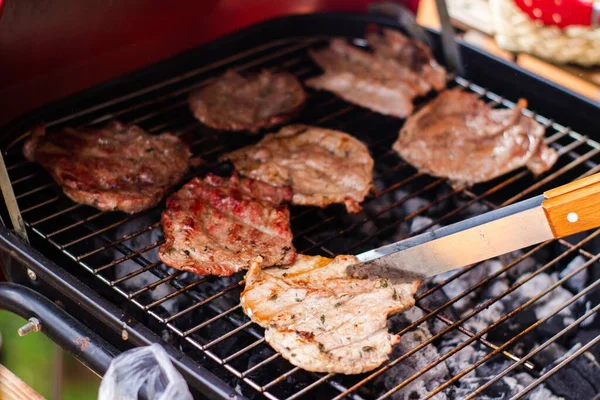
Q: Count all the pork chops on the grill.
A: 7